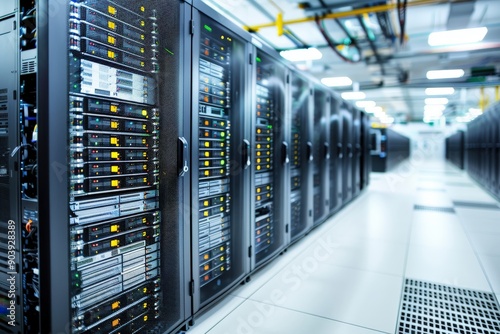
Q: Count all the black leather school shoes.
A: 0